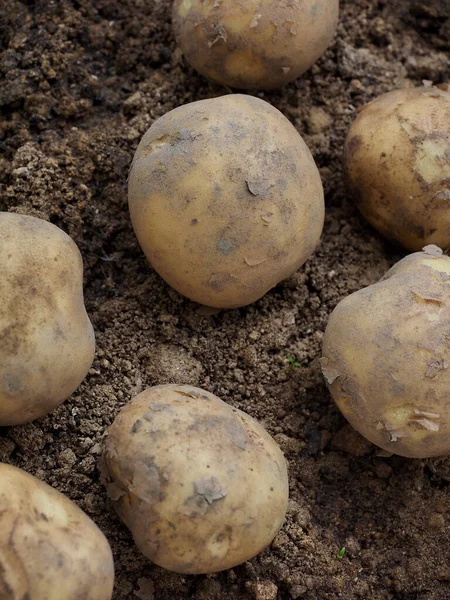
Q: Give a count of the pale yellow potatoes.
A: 7